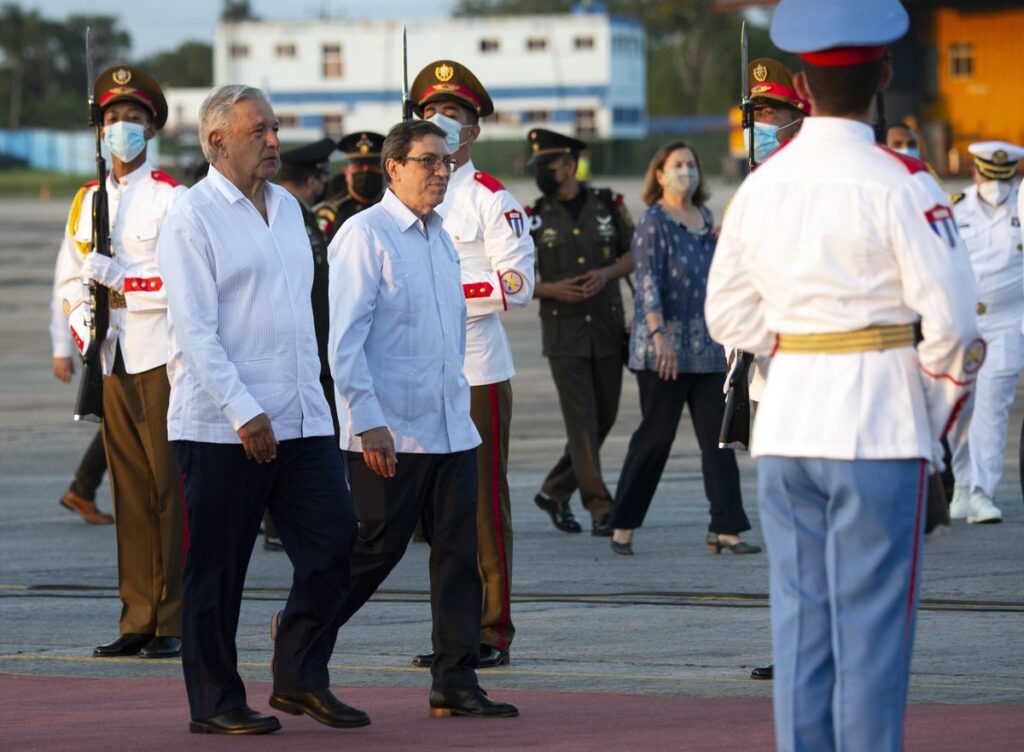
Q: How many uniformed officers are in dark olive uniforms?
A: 3